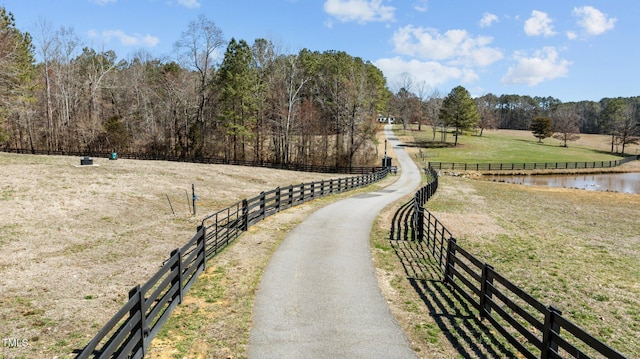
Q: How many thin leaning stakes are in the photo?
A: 2